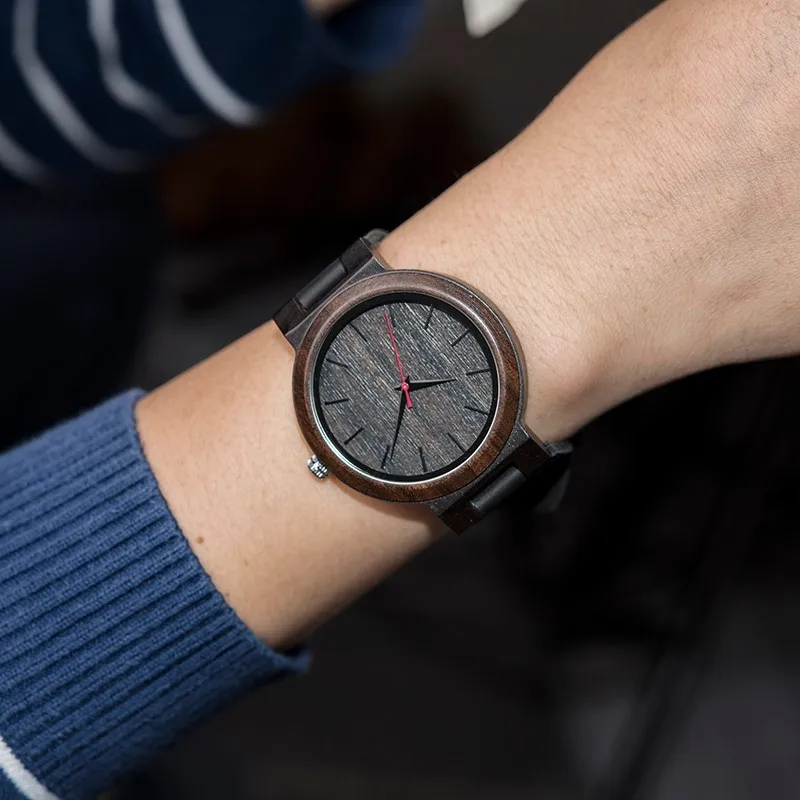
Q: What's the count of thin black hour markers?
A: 12